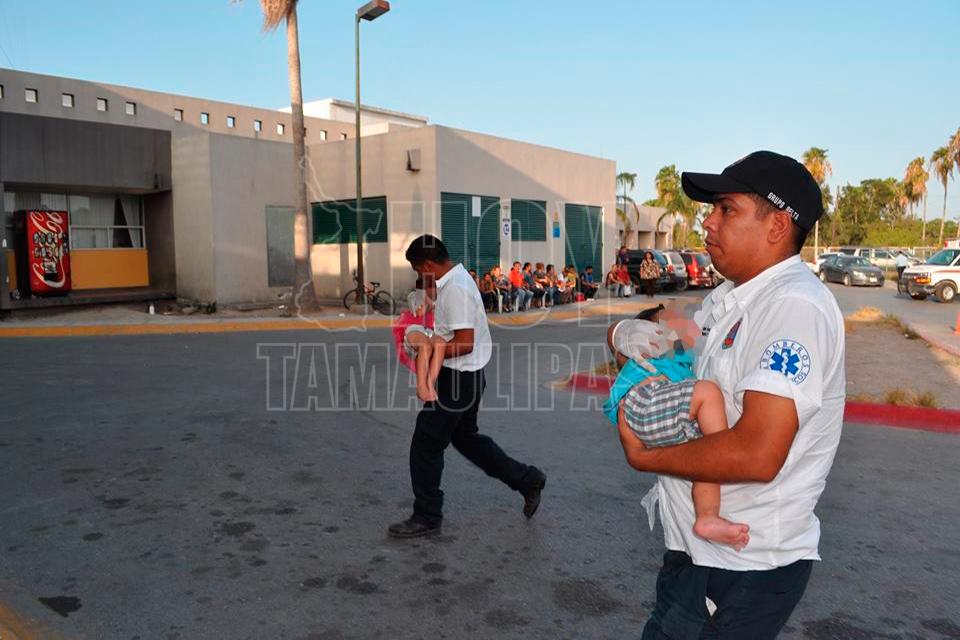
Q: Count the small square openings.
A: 13